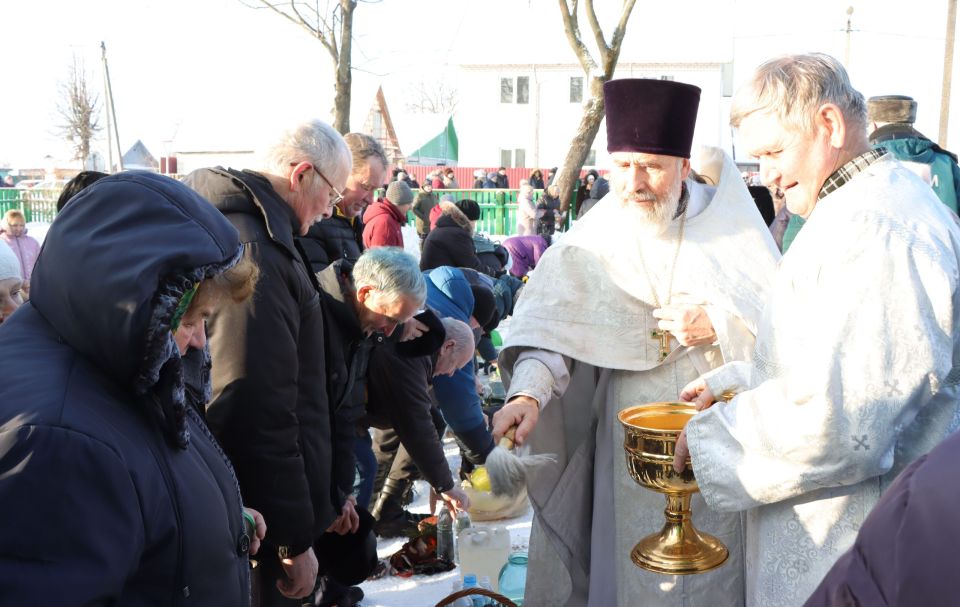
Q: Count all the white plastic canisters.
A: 1